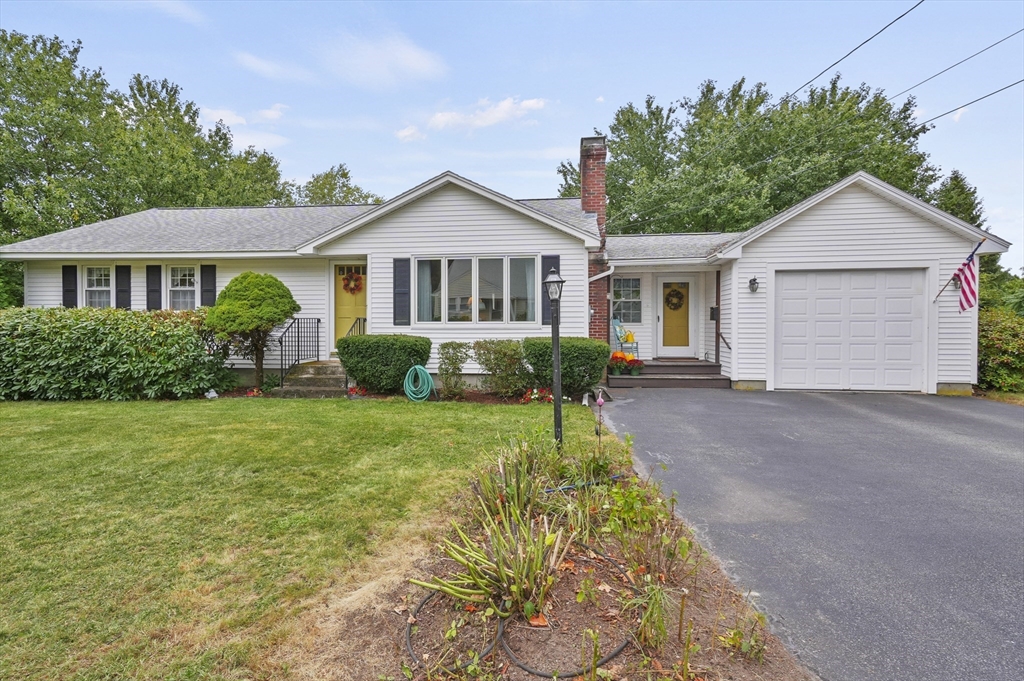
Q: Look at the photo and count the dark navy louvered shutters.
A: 6